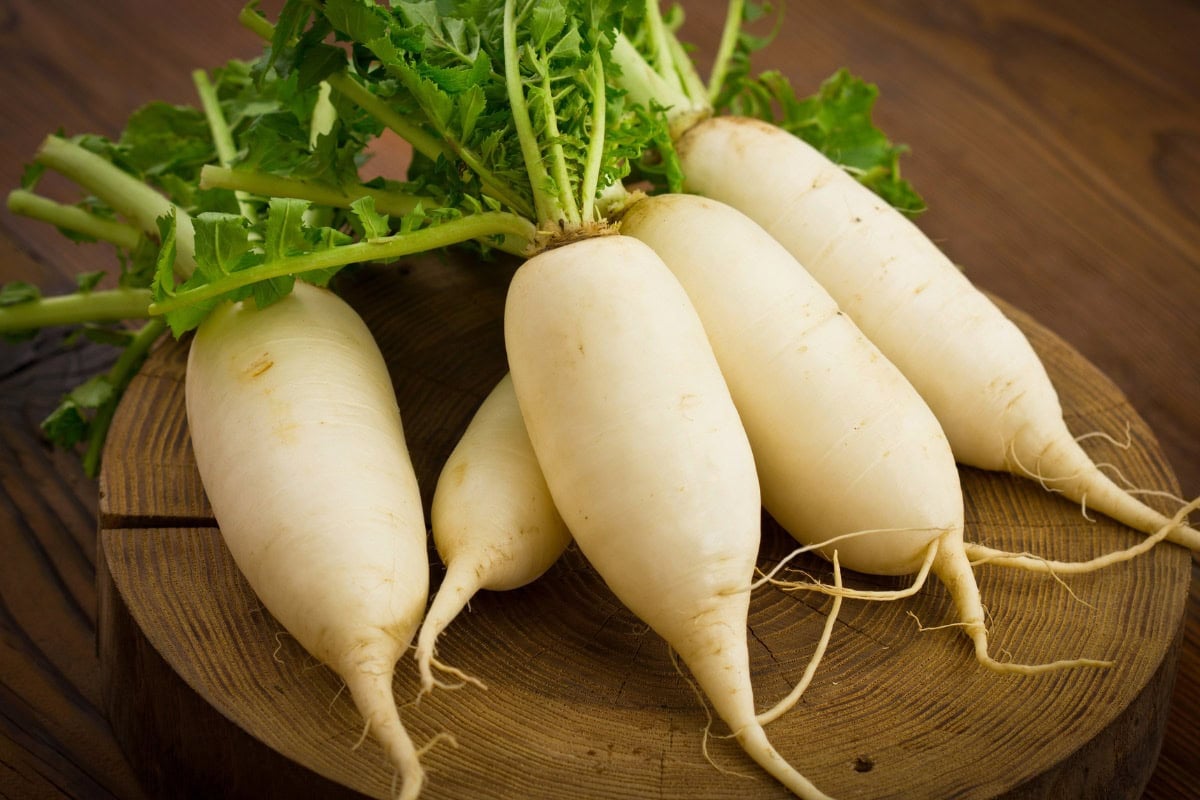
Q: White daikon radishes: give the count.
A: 5